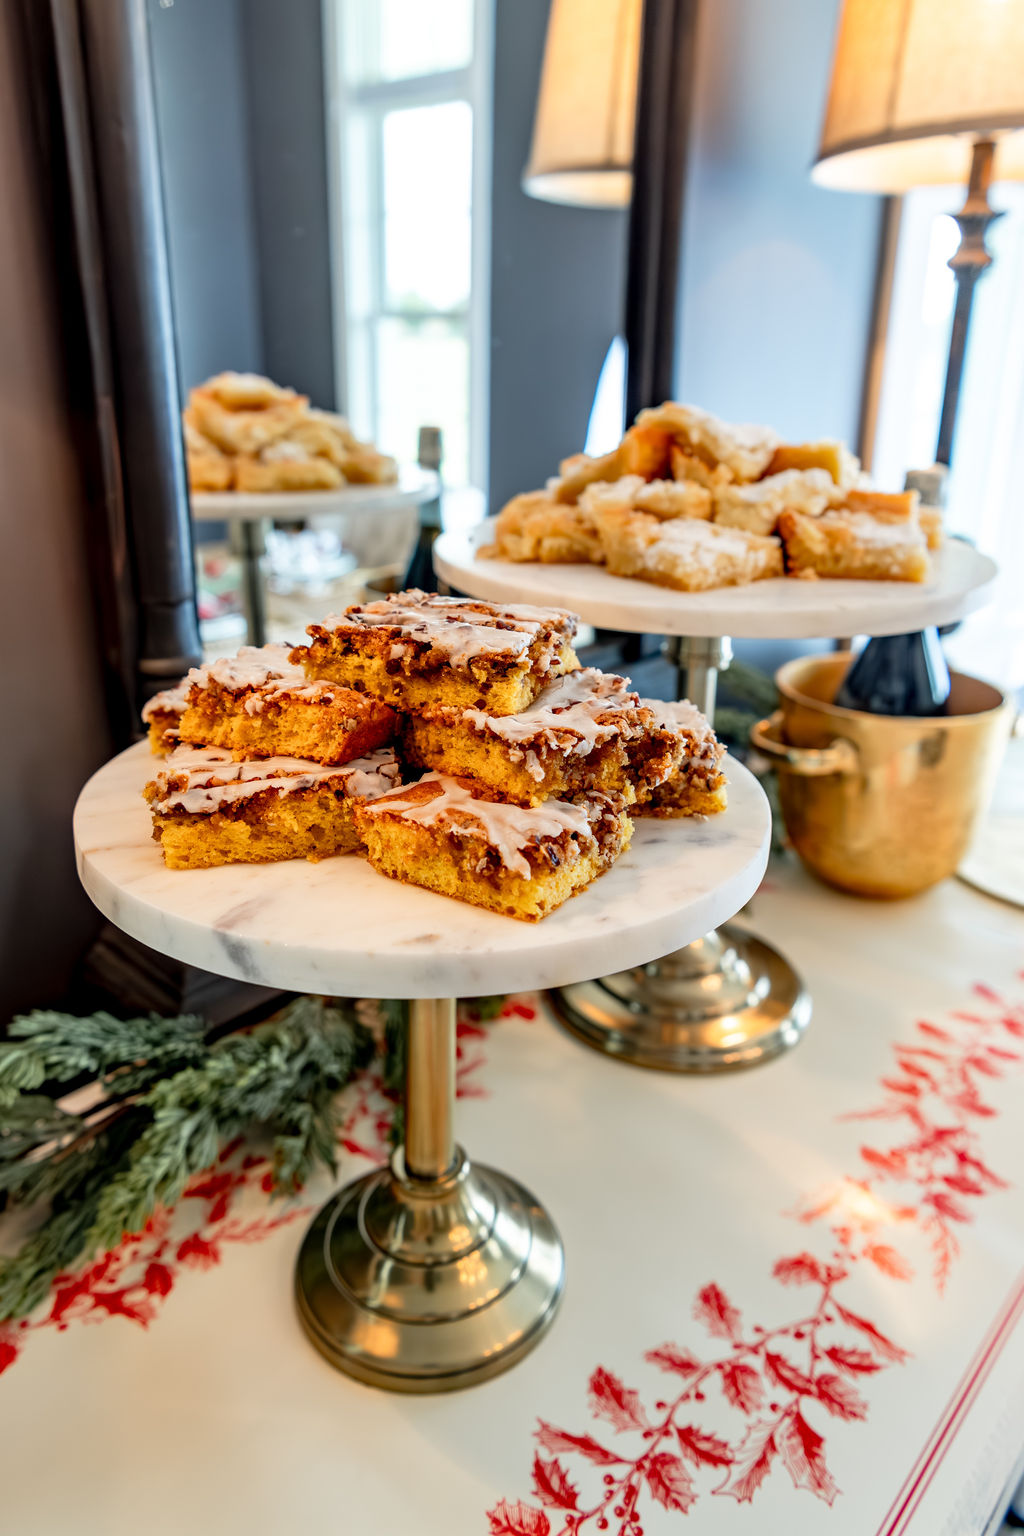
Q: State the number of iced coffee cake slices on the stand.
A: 7